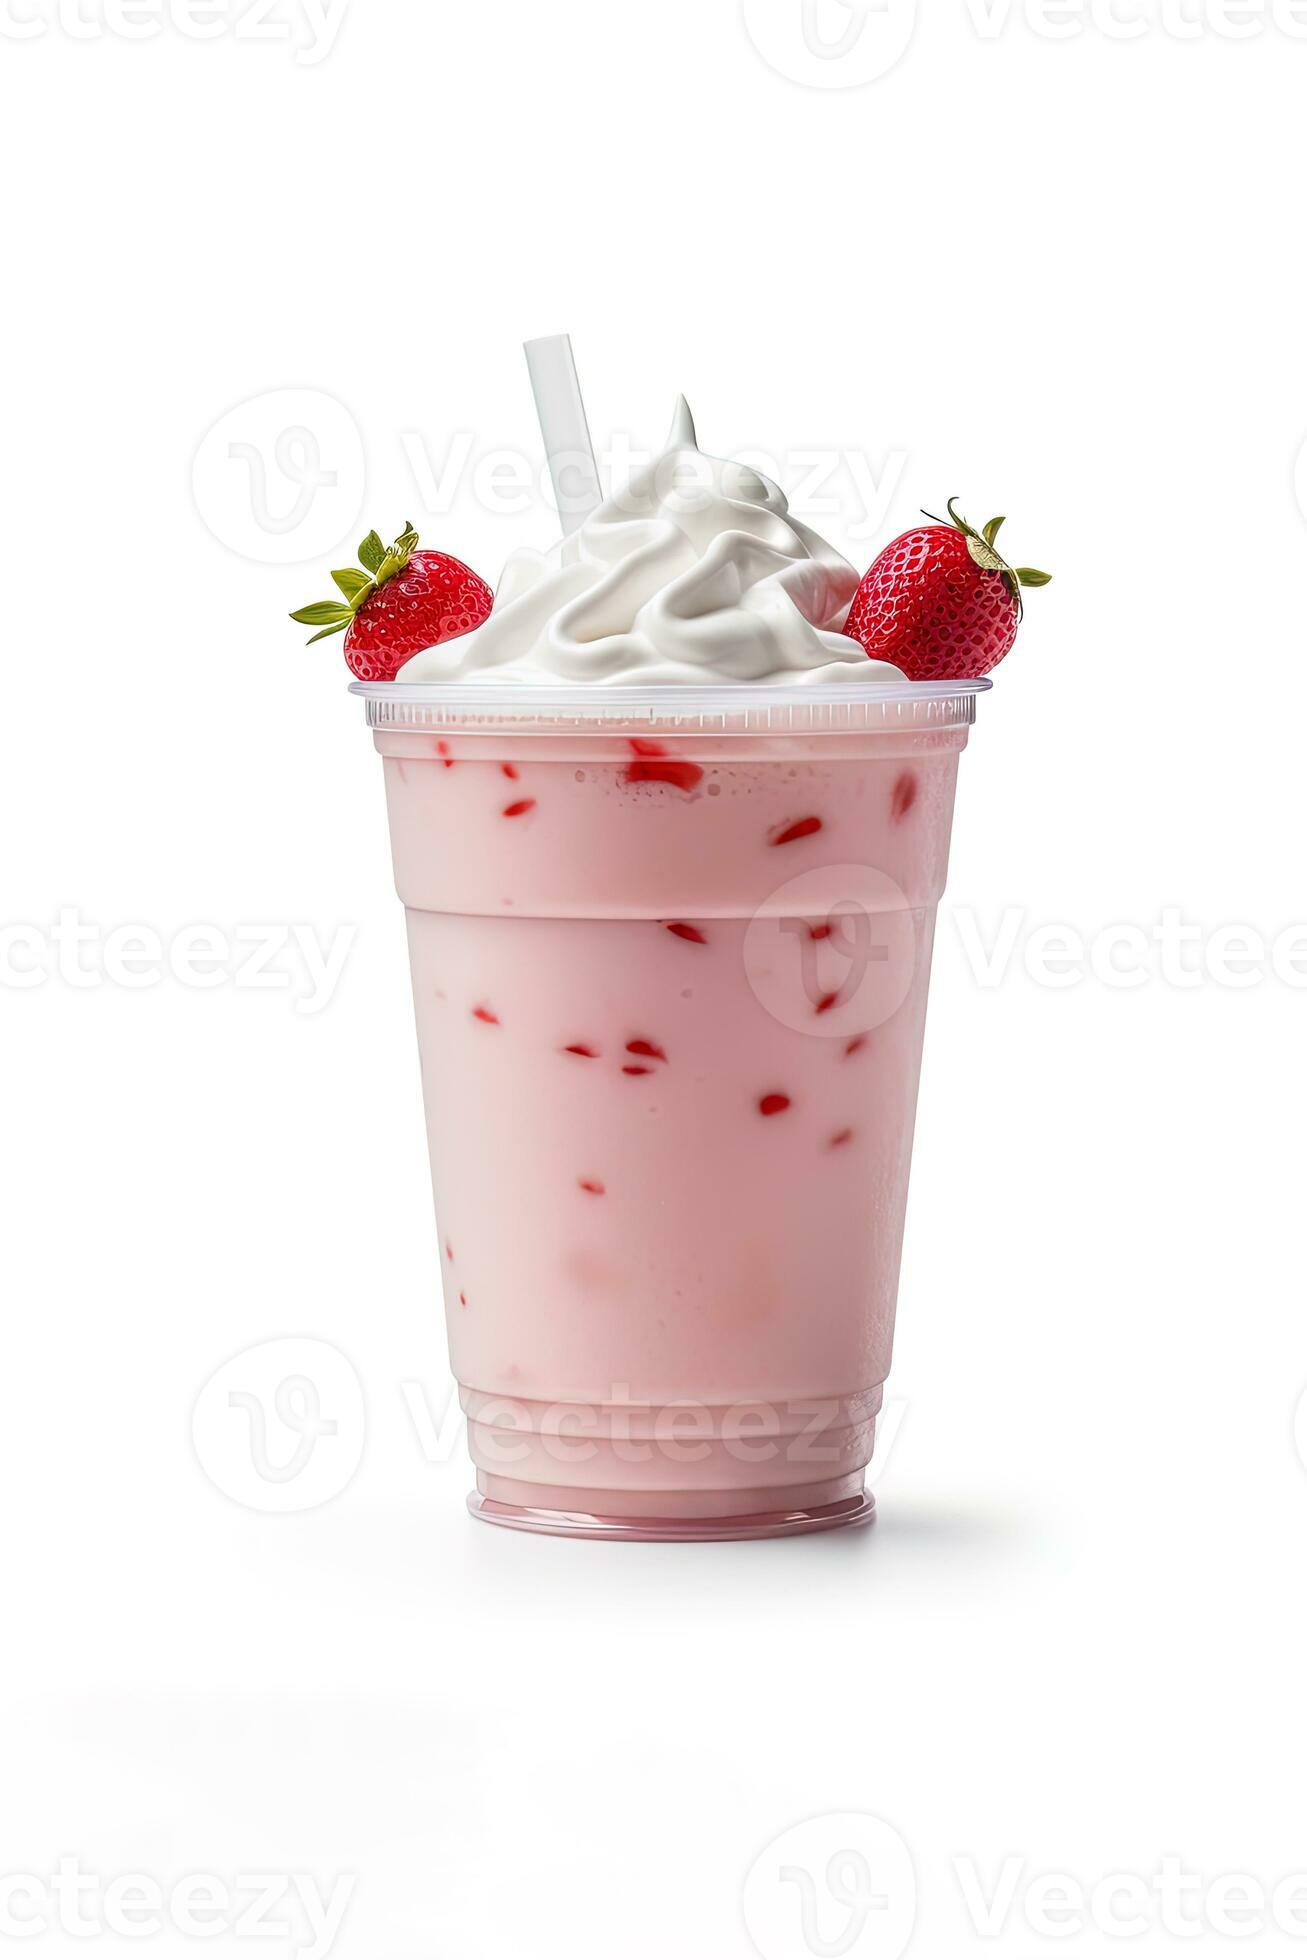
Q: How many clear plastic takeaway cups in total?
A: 1